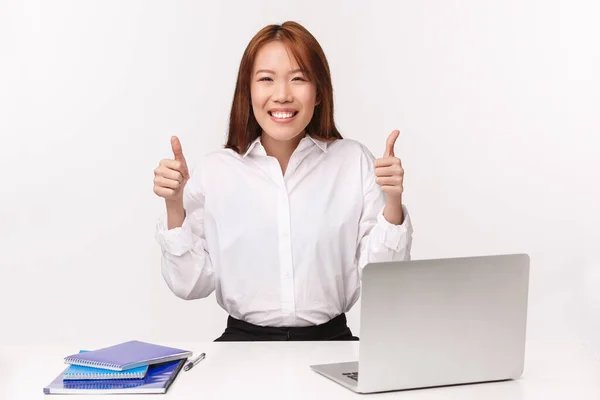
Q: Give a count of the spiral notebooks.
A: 2